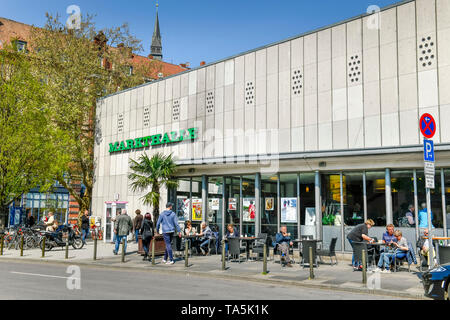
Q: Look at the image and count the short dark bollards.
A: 12